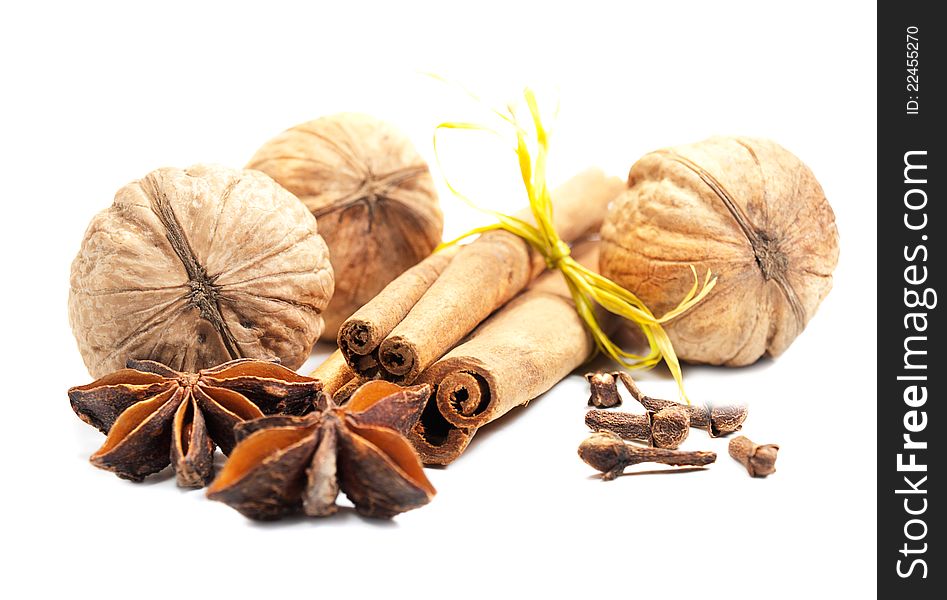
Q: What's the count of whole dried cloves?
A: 5